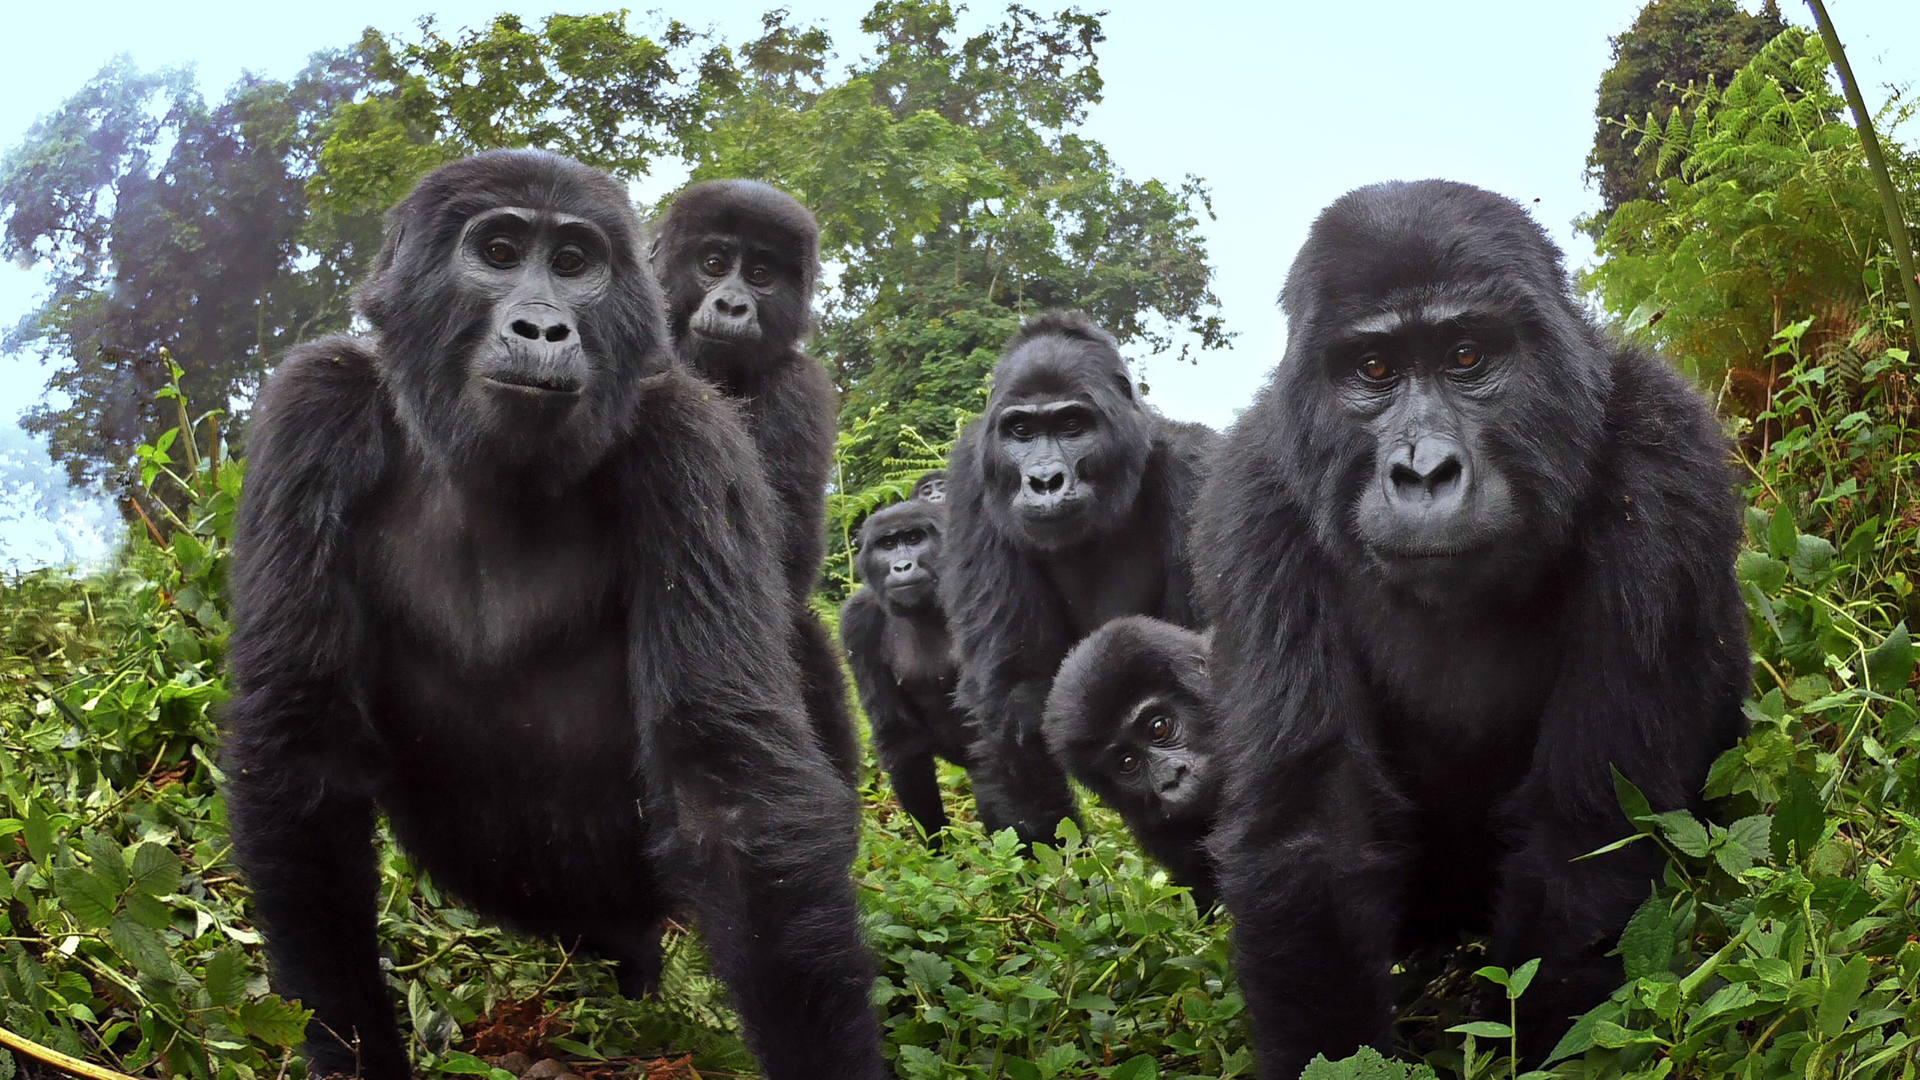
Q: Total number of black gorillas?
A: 7